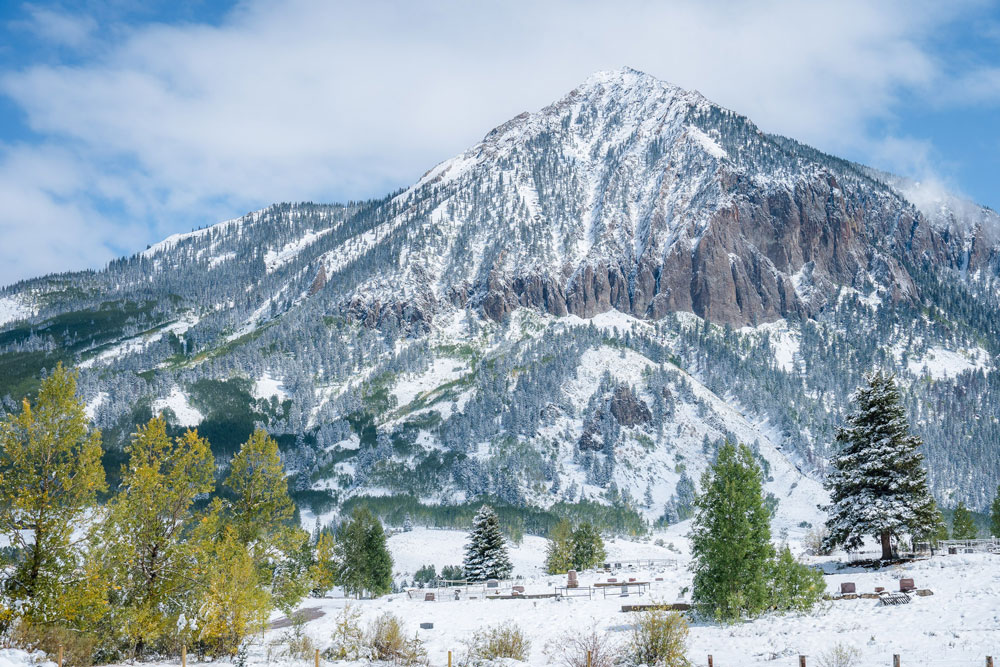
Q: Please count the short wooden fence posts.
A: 9